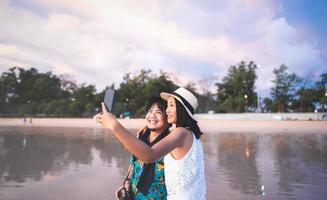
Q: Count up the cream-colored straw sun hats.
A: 1